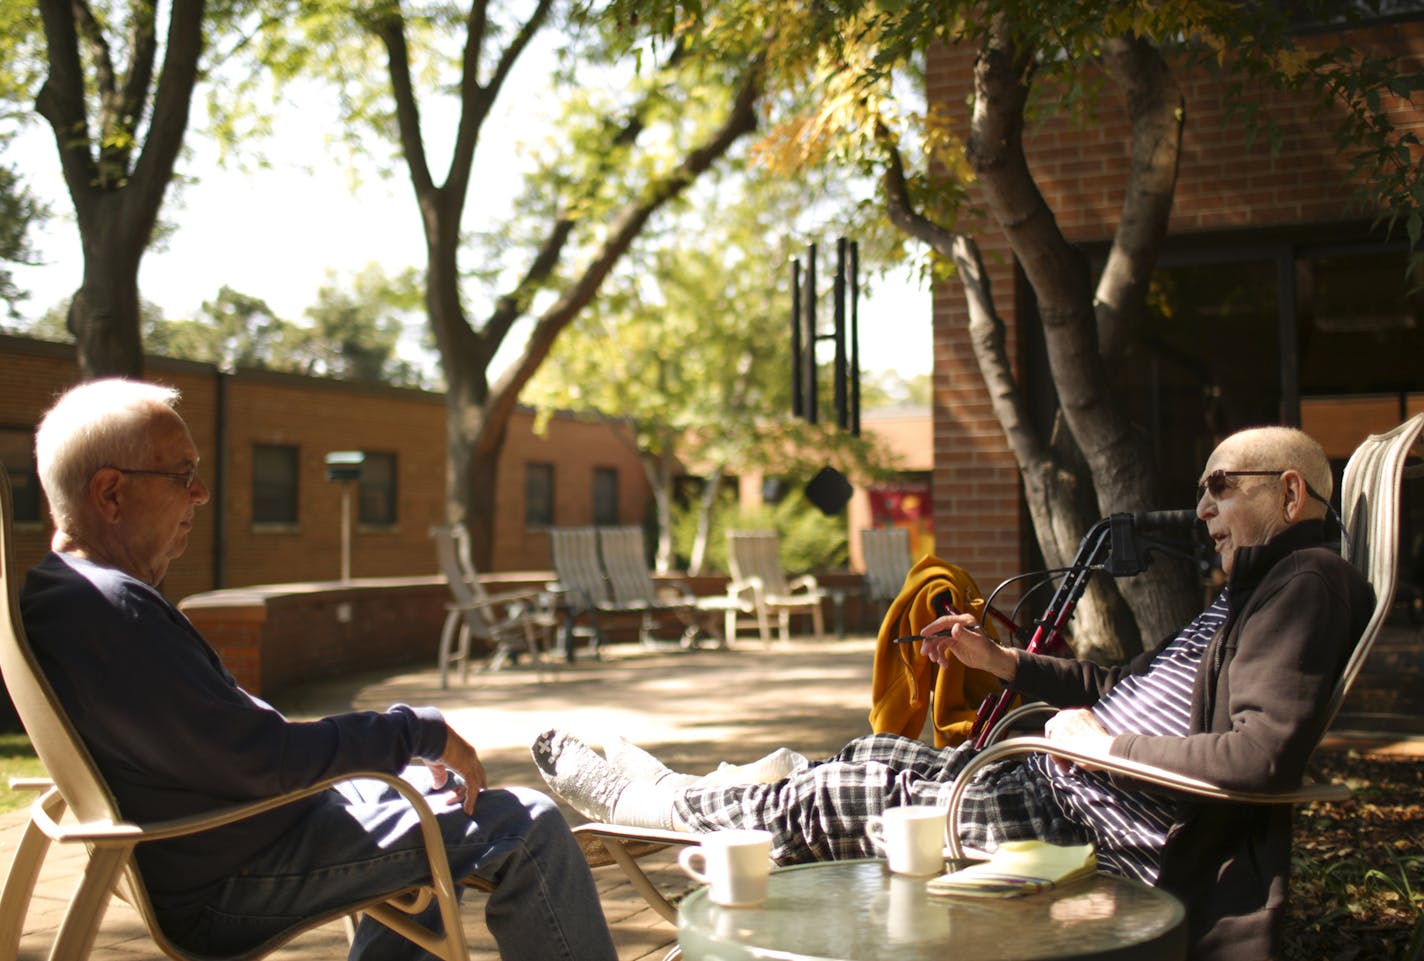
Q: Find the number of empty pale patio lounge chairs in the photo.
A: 5